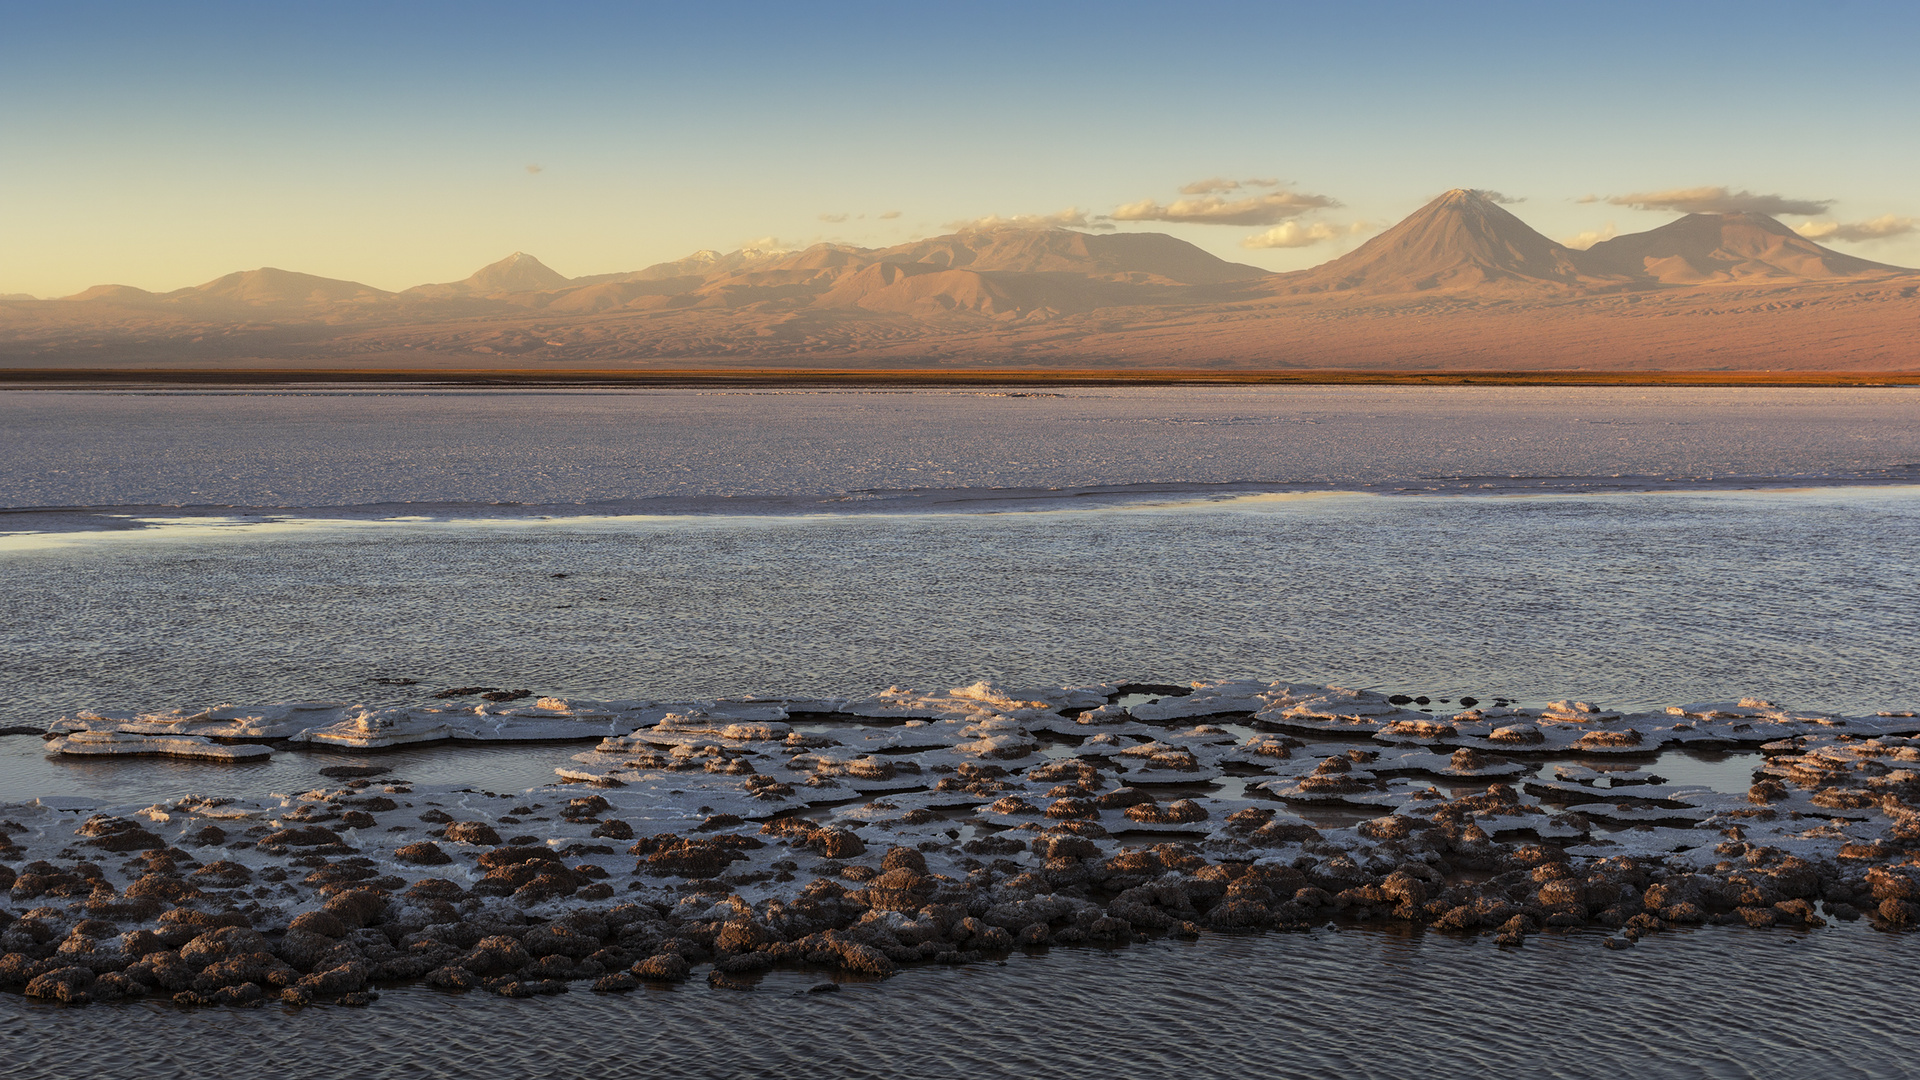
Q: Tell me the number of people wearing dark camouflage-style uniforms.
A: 0